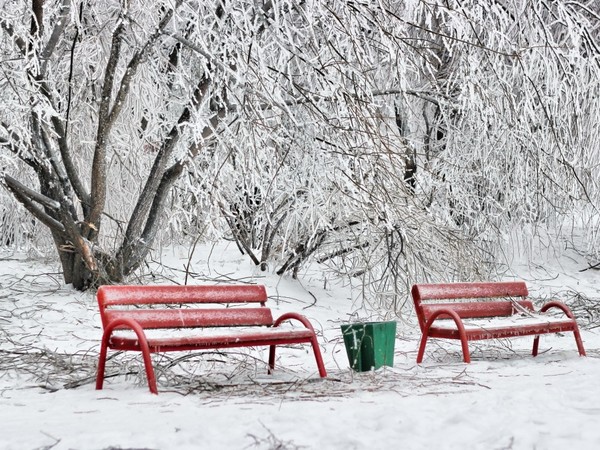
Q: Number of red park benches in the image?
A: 2